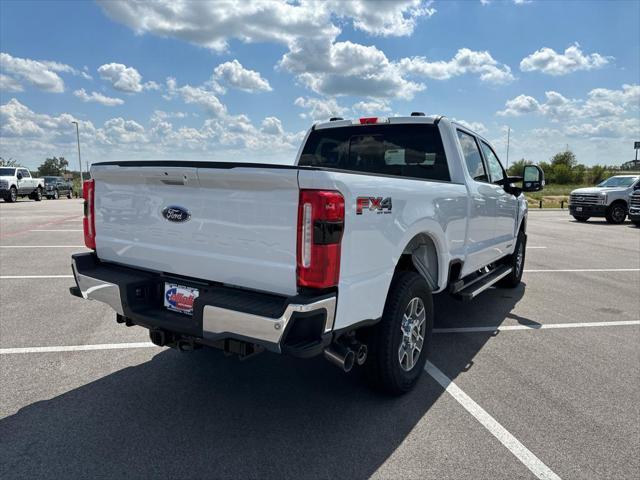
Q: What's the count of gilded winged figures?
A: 0